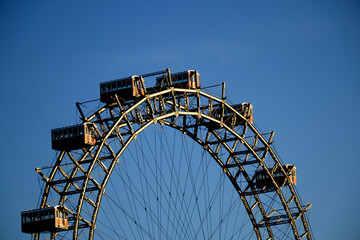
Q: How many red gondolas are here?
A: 6